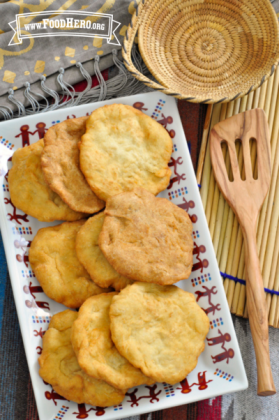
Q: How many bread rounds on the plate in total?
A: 9